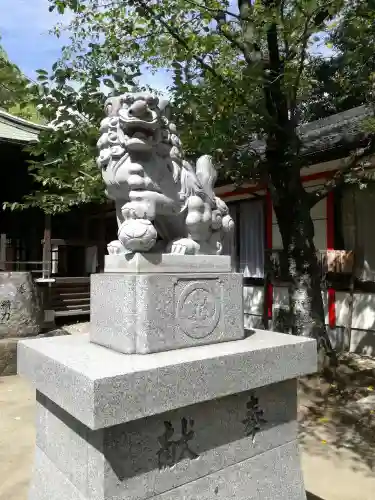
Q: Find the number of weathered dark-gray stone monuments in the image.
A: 1